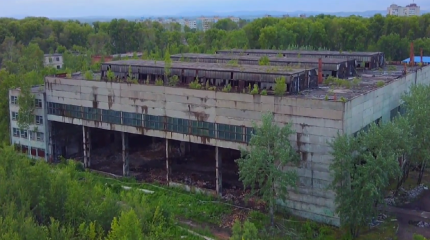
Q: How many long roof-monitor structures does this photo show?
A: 3